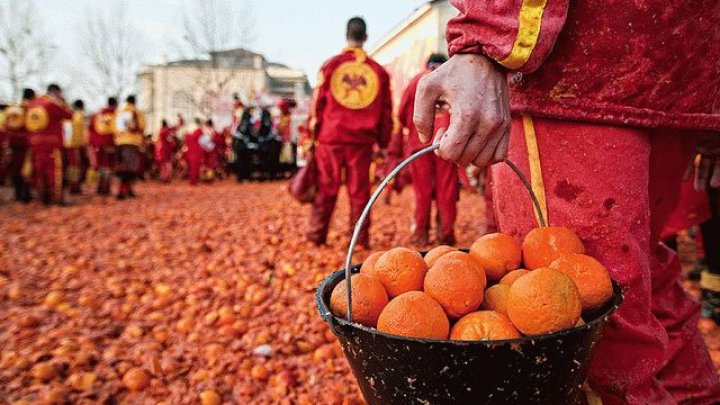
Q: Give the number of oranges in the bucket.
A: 13